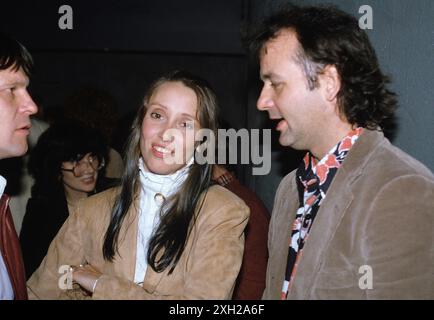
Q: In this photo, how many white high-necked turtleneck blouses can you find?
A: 1